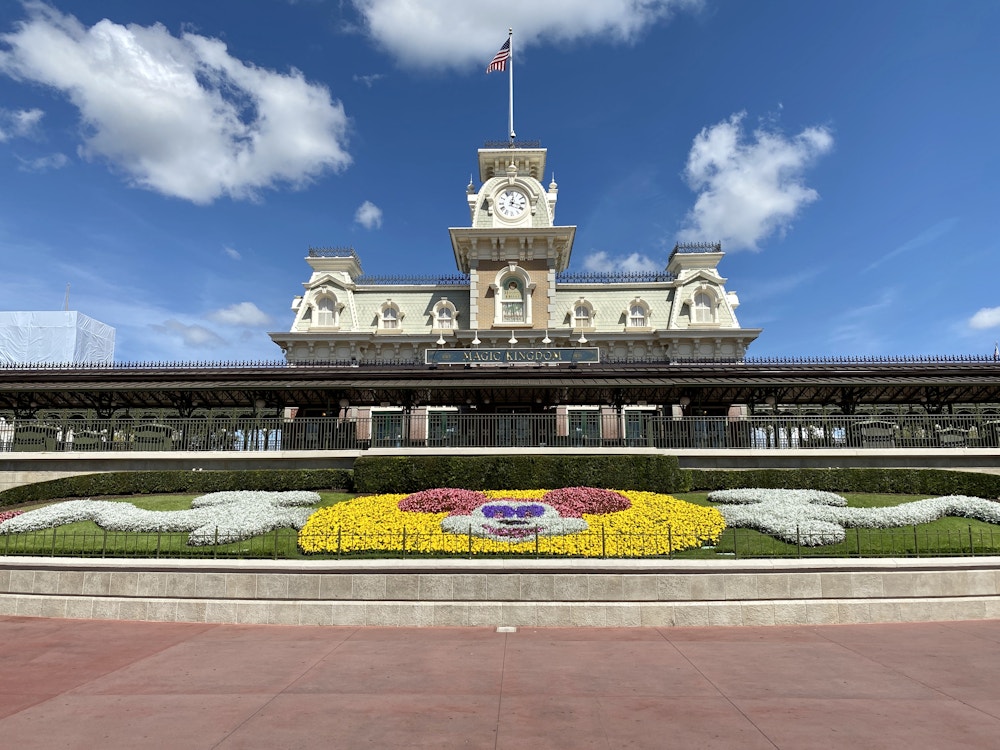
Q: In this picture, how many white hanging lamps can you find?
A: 5